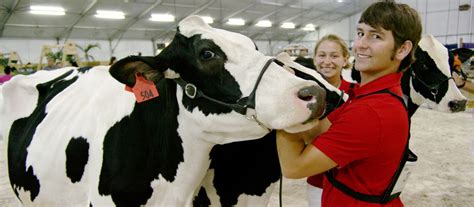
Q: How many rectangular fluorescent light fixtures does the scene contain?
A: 8